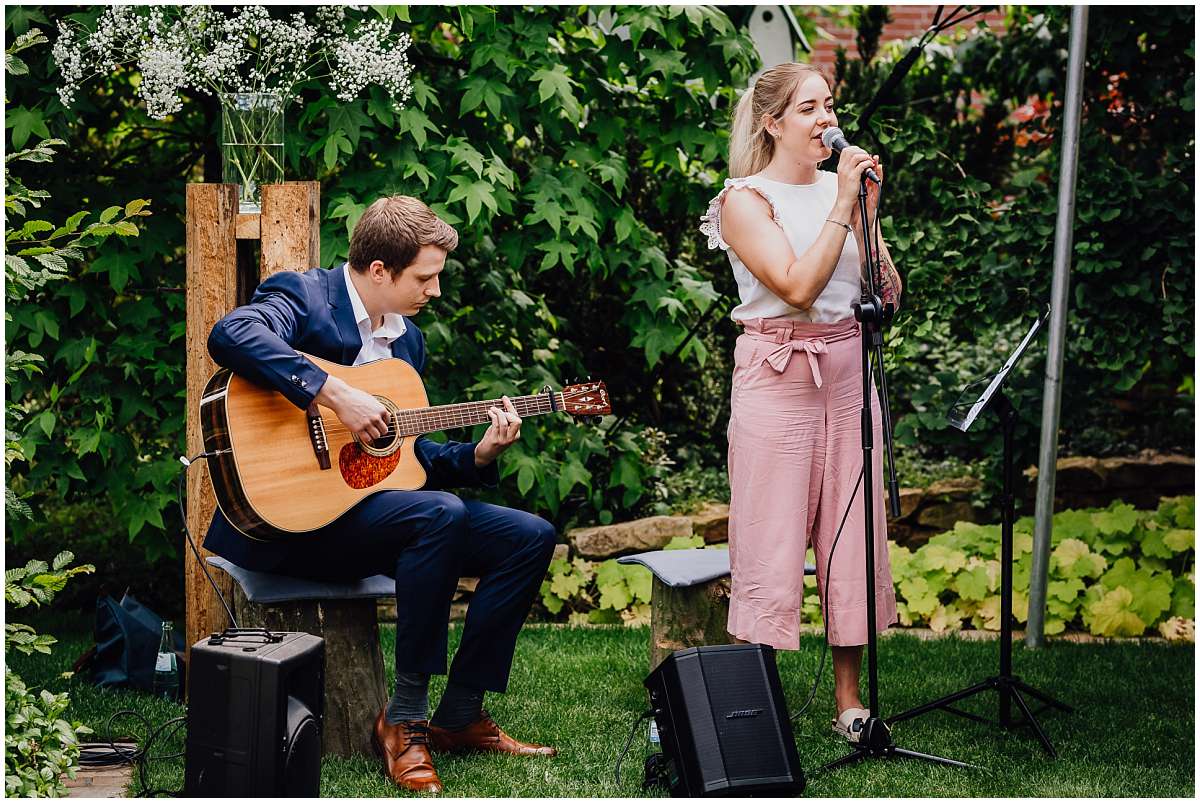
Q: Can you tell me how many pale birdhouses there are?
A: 1